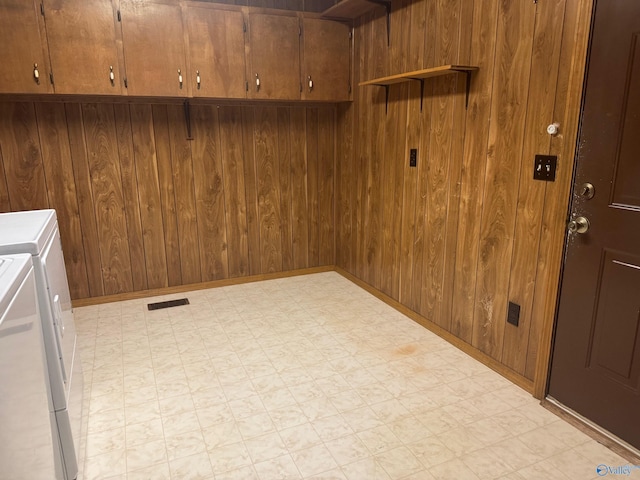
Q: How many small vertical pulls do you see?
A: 6